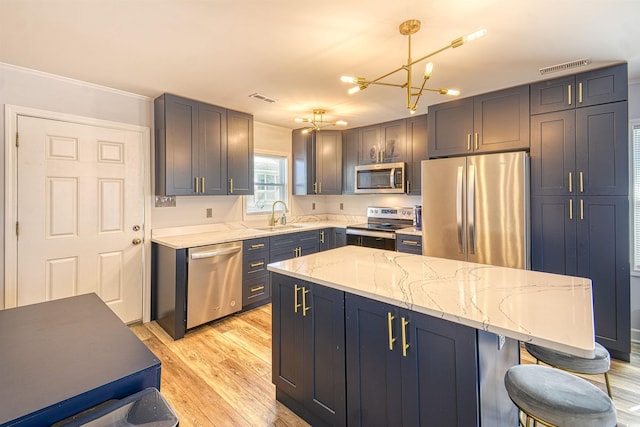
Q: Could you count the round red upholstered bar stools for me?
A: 0